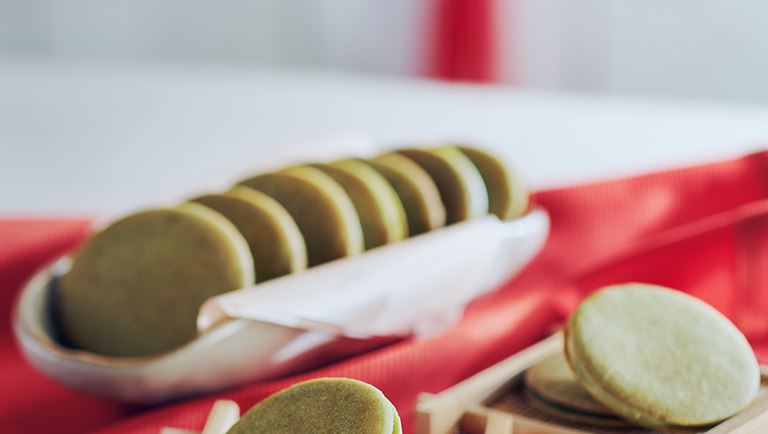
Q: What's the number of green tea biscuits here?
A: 10